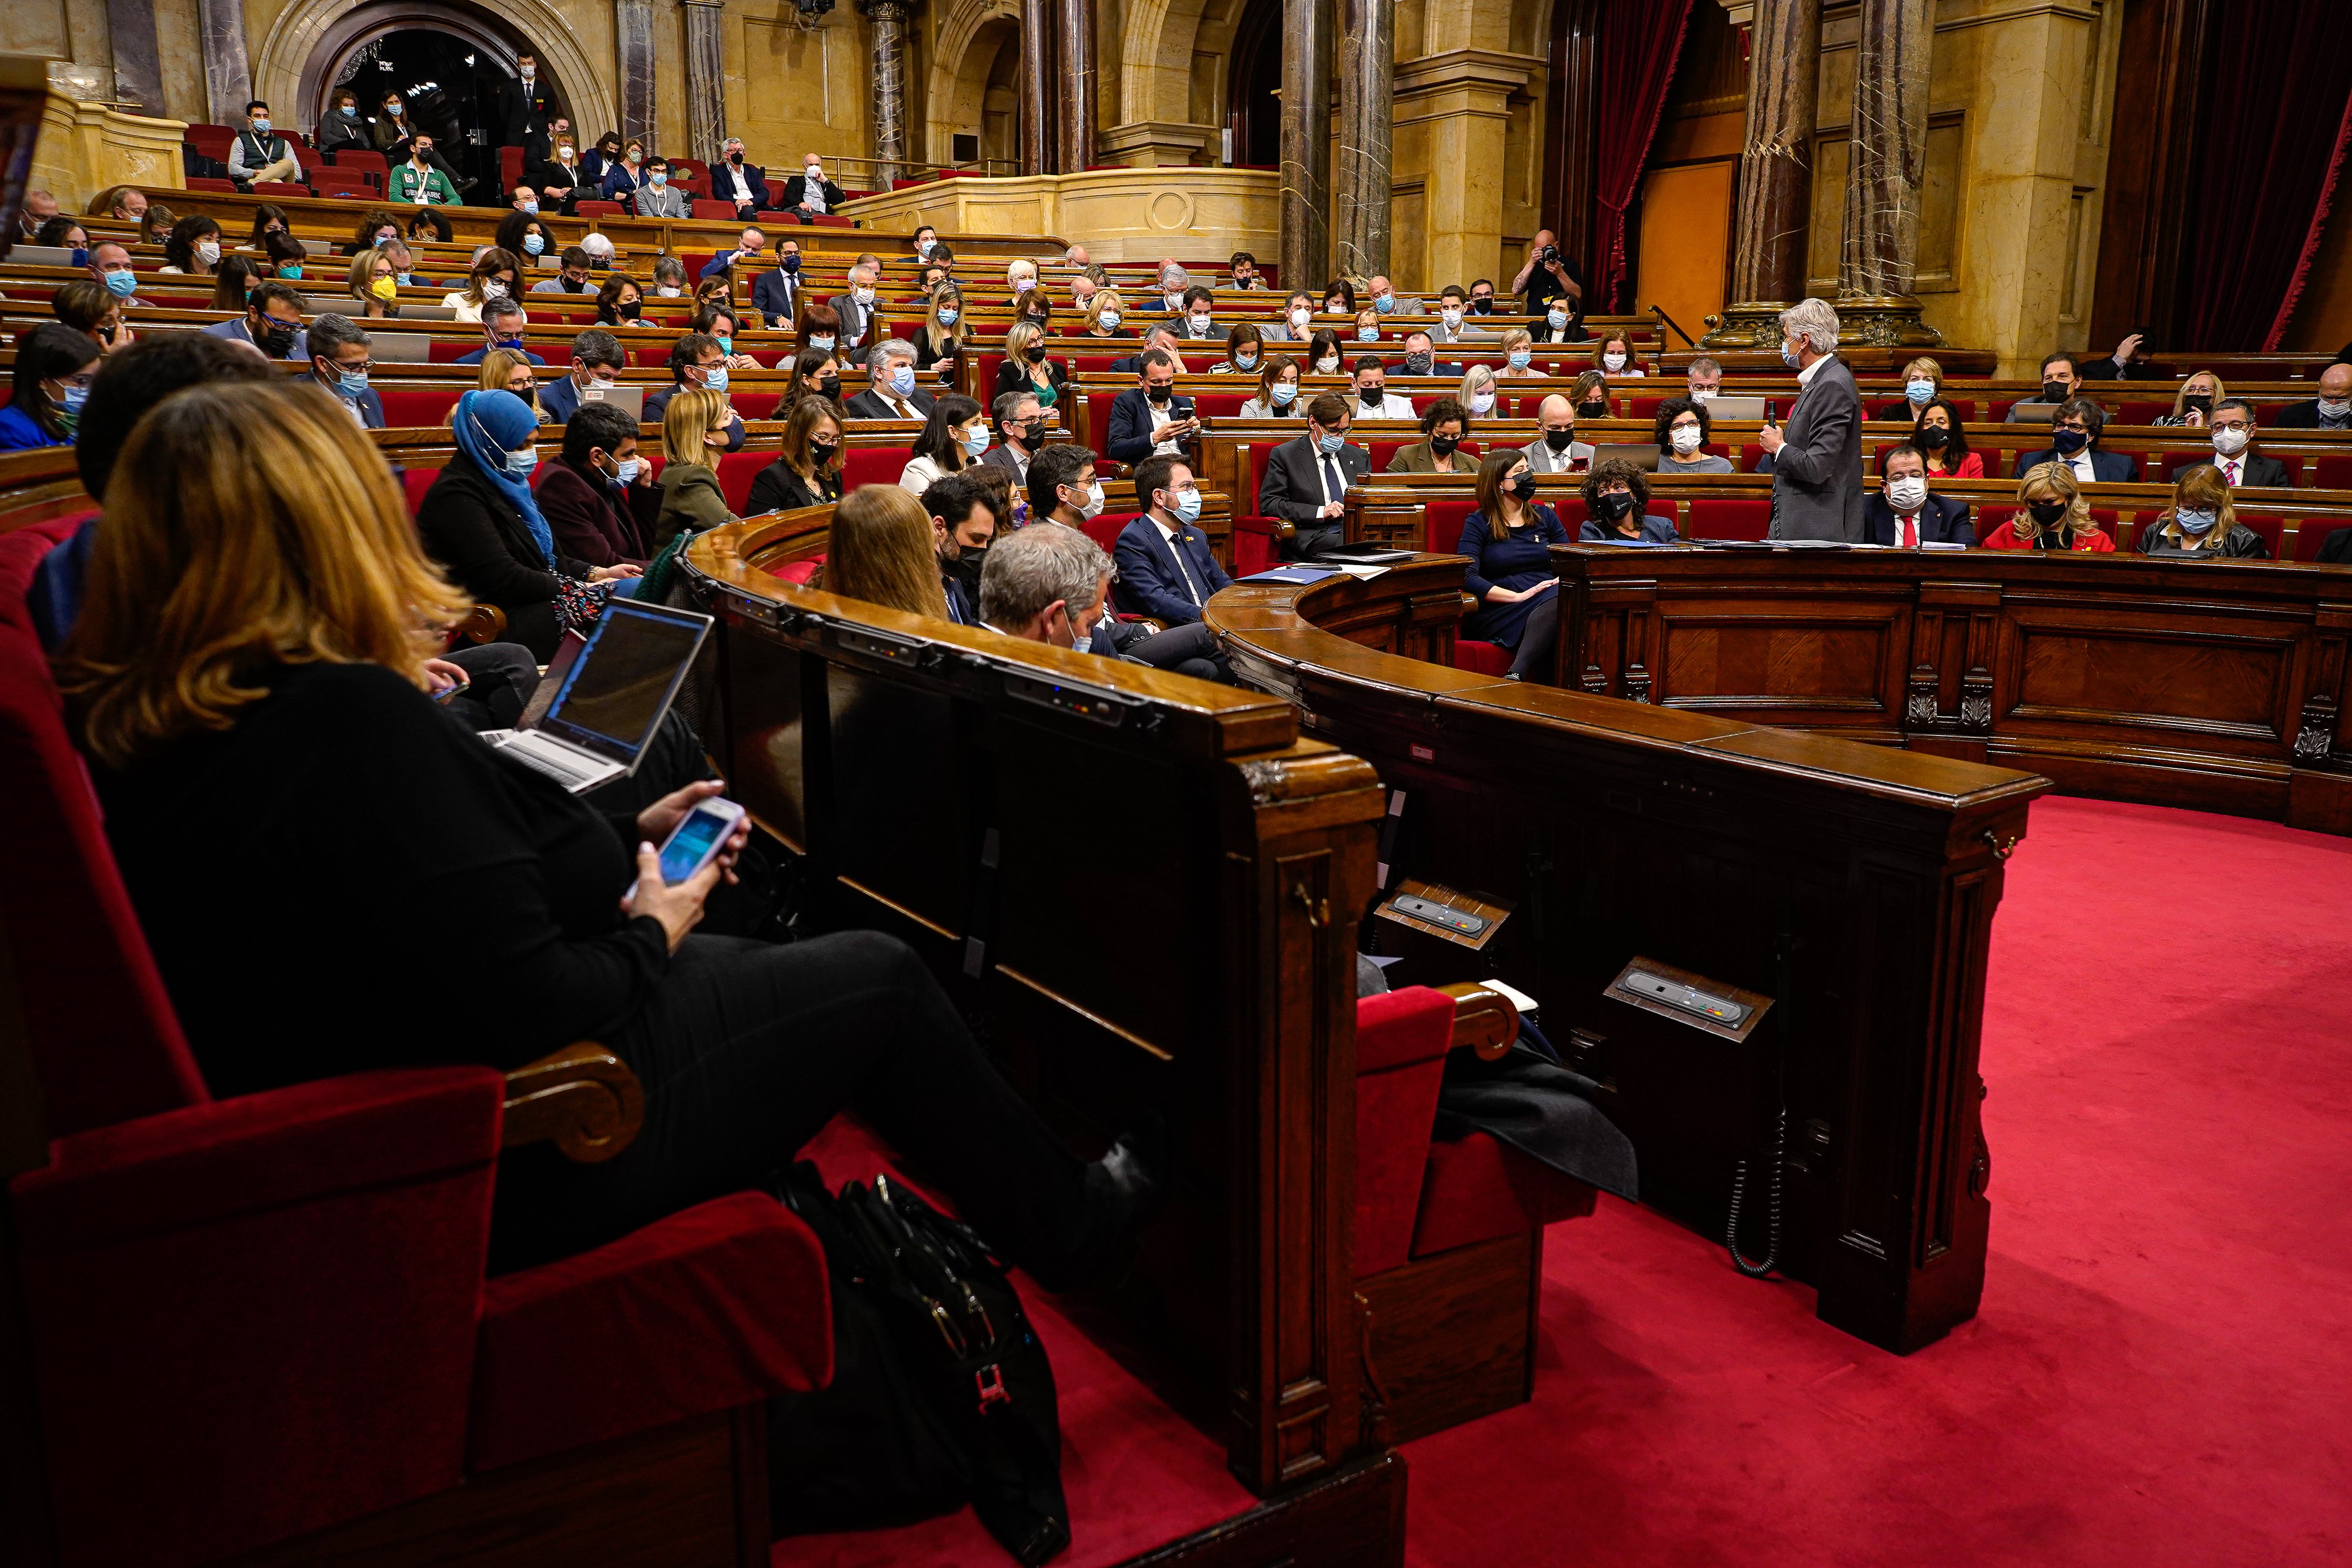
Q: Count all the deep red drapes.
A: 2